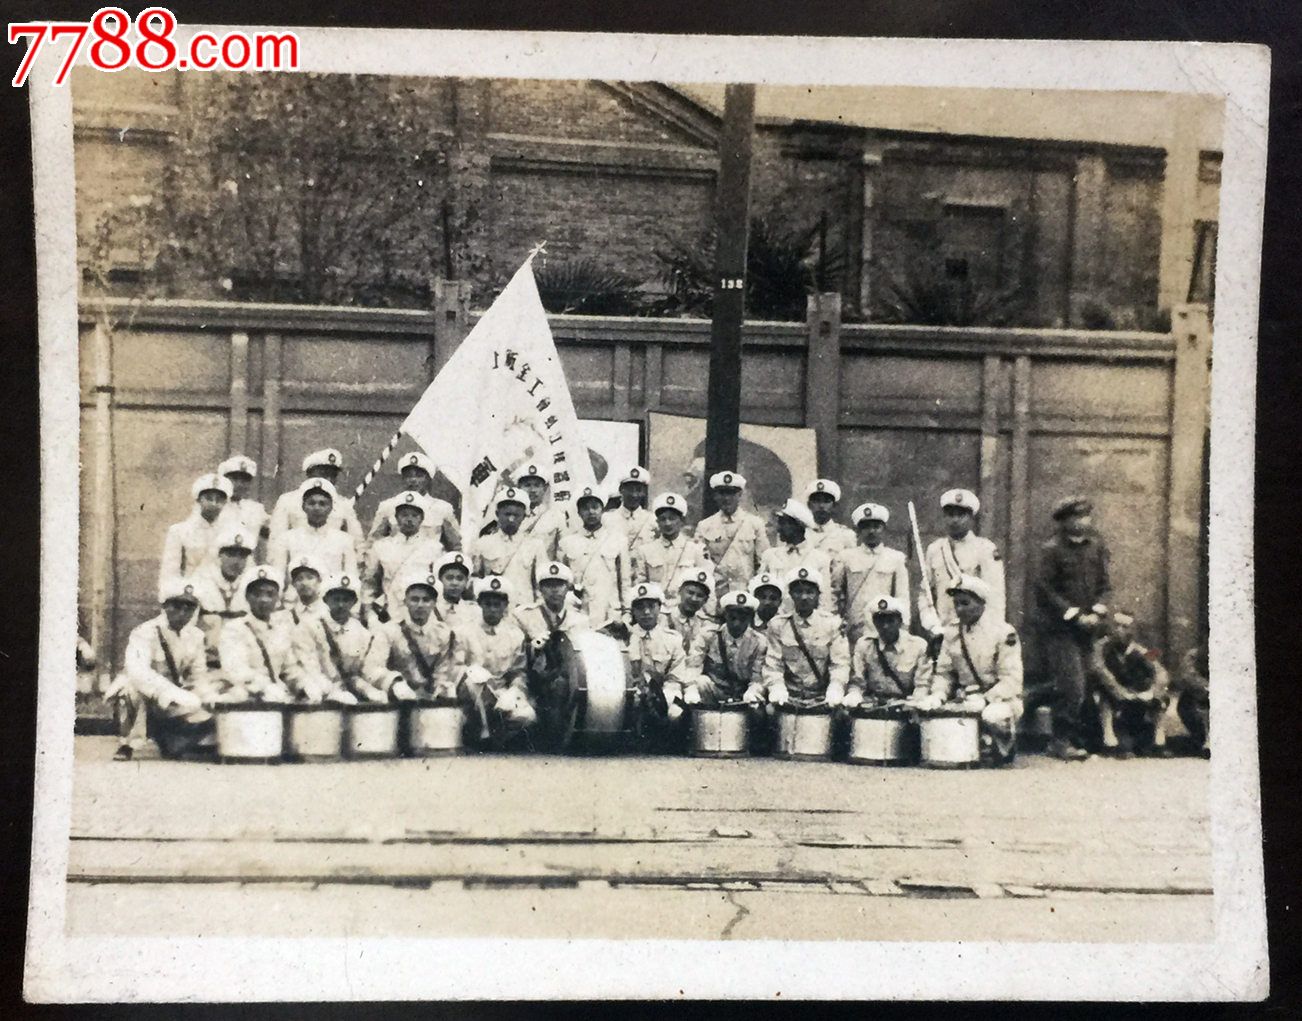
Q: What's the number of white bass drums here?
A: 1